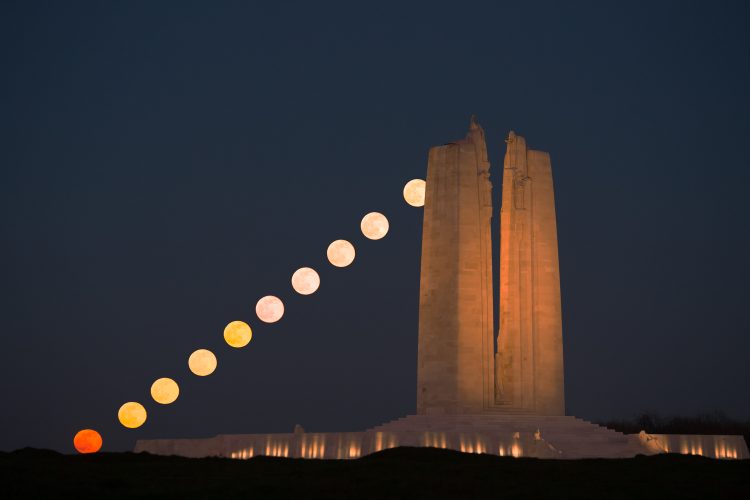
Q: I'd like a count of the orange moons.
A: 1